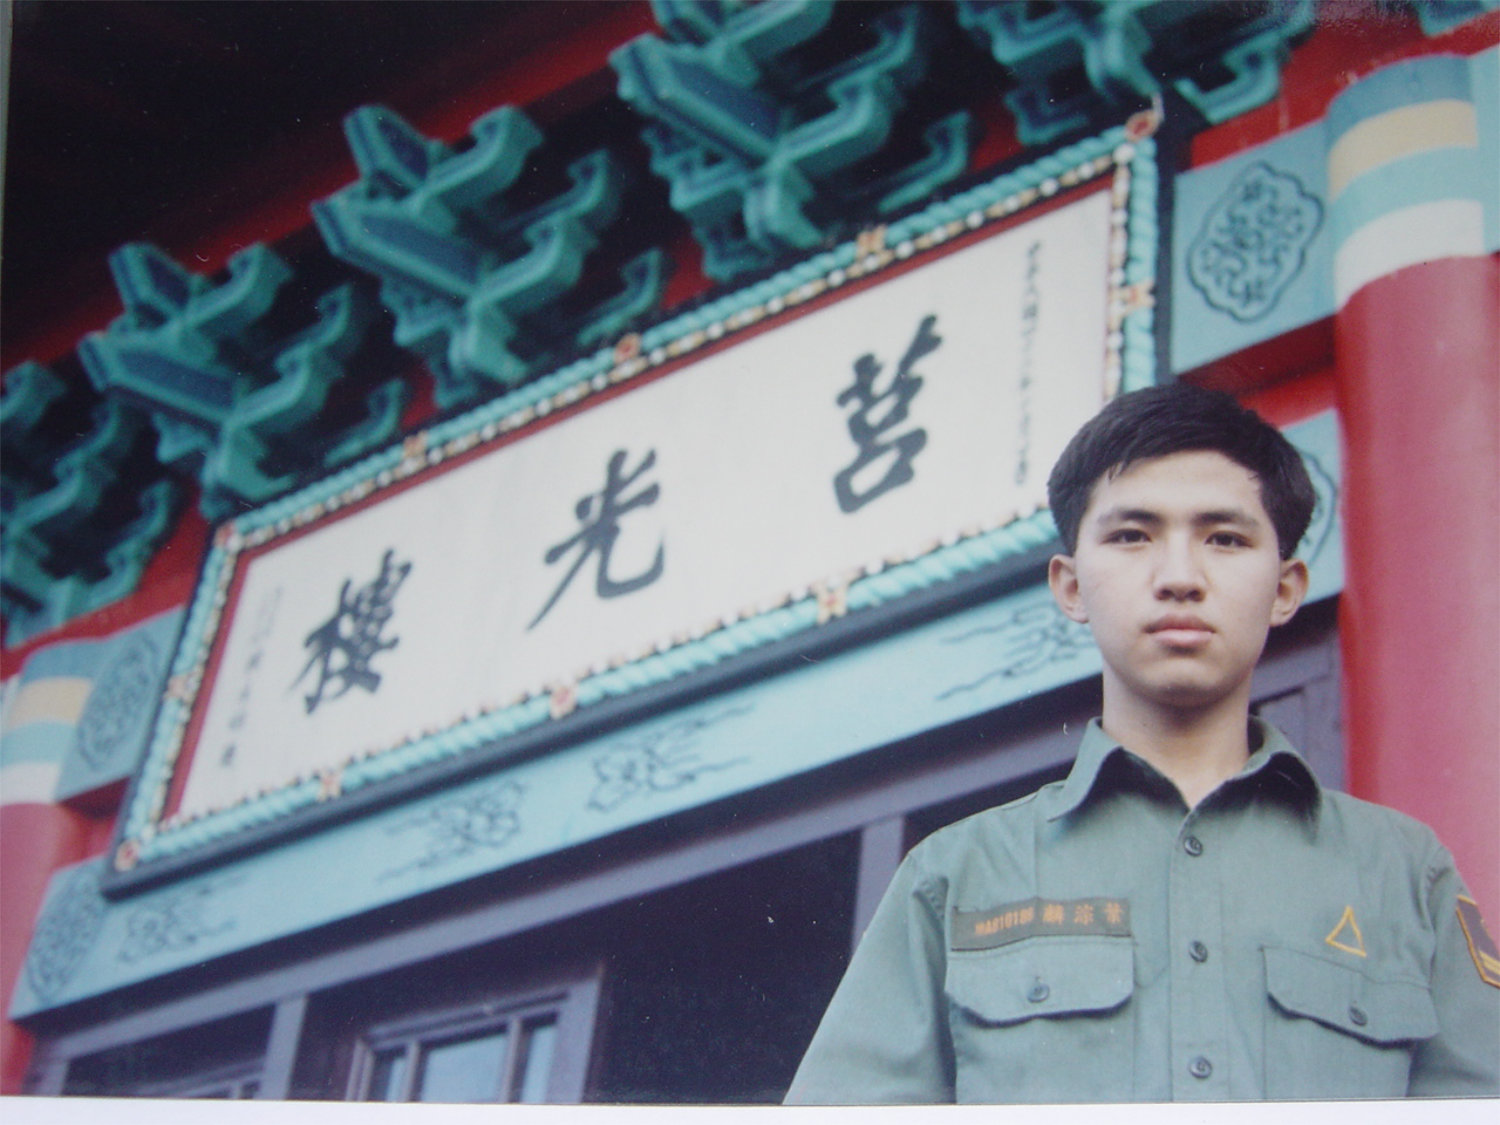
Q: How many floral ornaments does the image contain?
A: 11